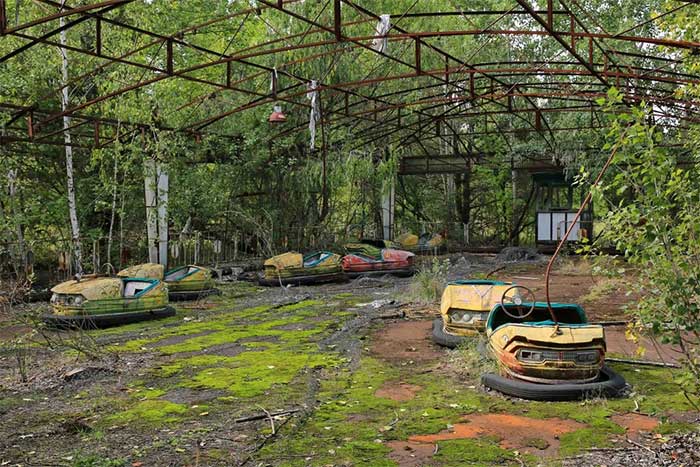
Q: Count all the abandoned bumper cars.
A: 8